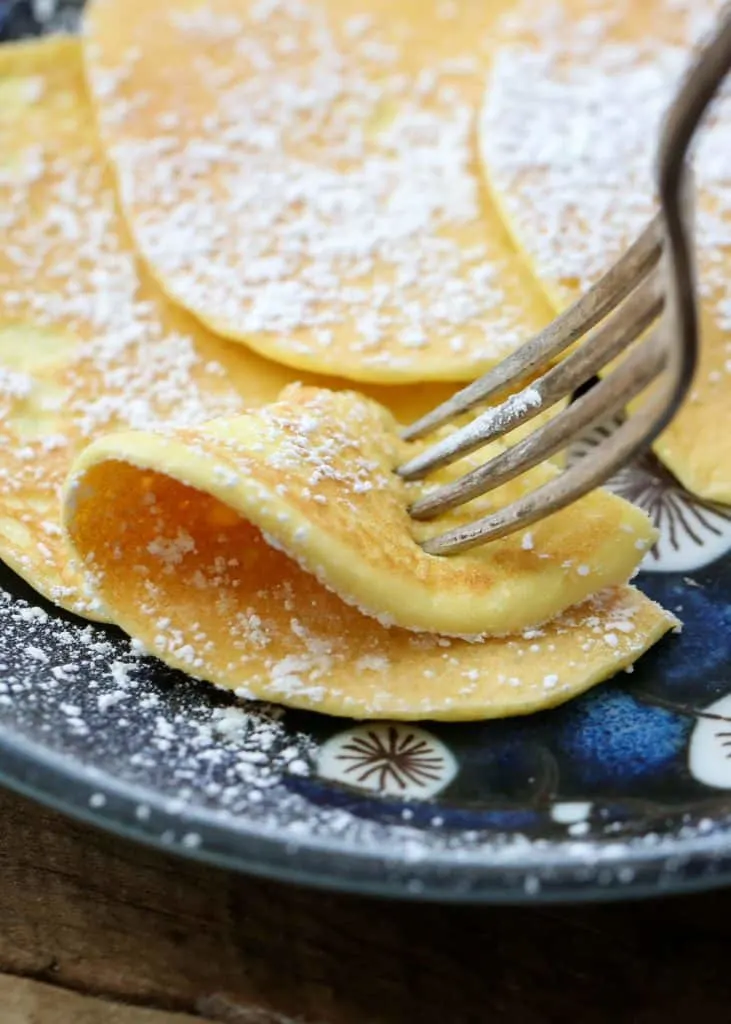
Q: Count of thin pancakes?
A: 4